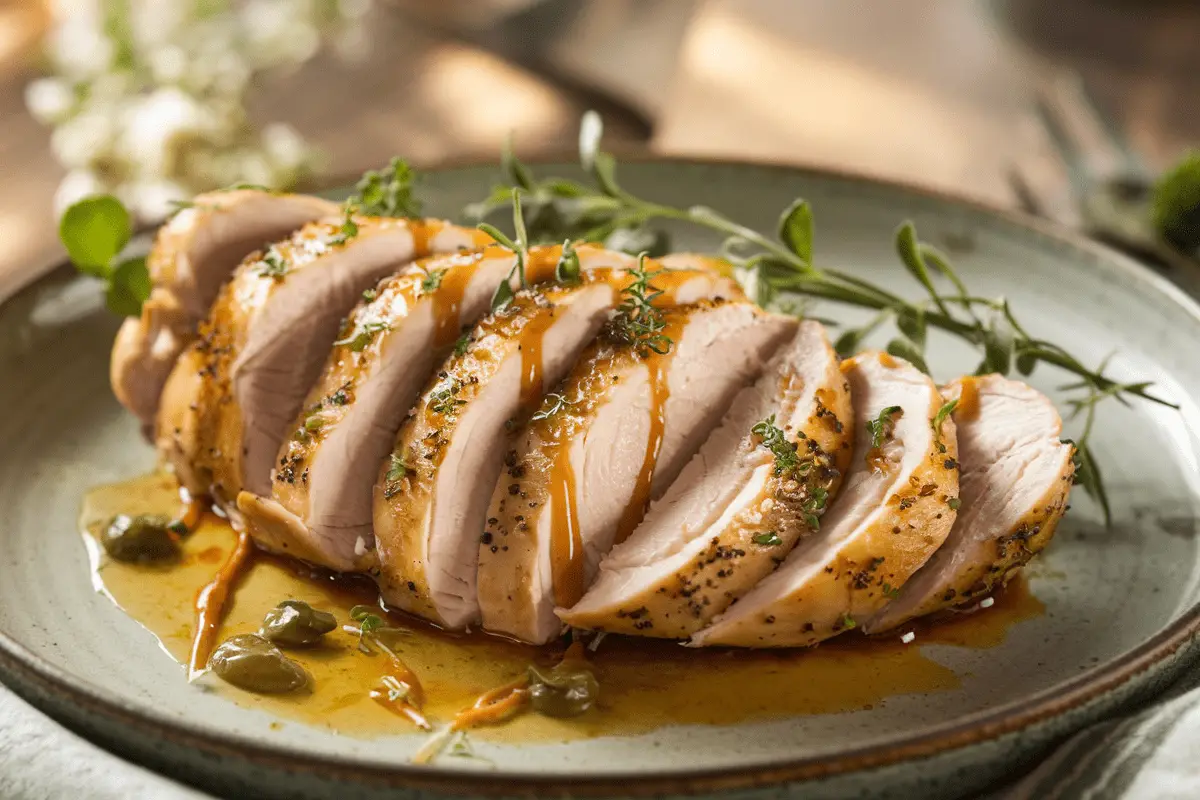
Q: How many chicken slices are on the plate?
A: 8